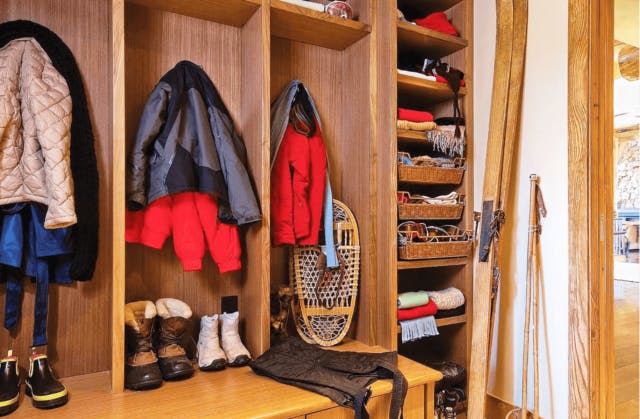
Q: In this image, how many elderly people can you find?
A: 0